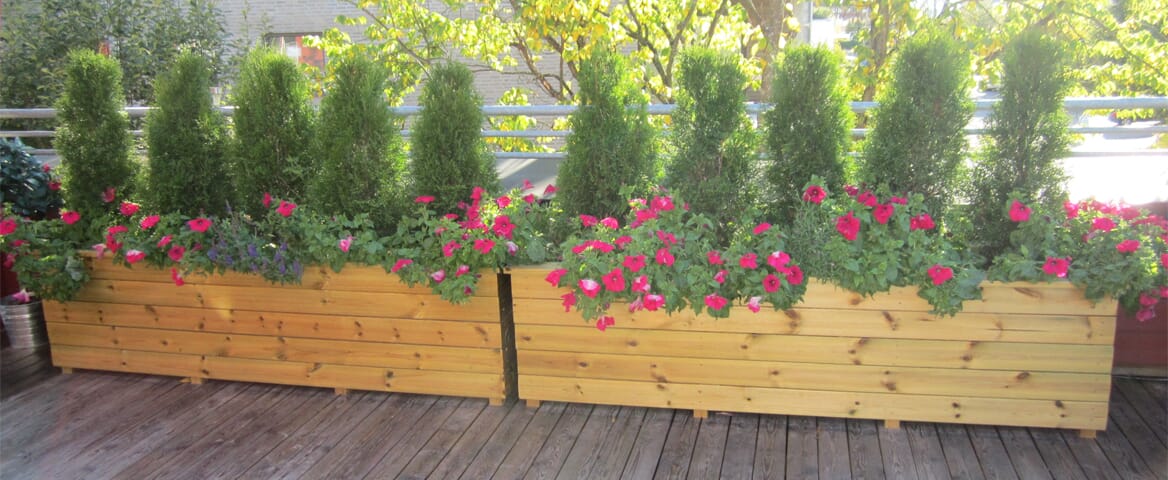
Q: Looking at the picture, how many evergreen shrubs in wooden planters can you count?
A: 10